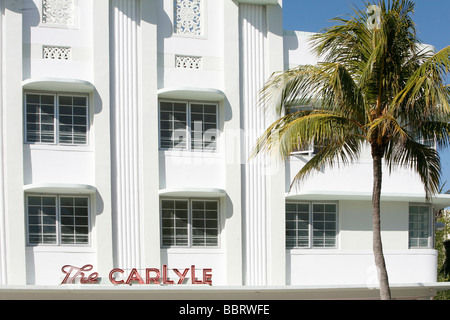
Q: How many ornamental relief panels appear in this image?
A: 4